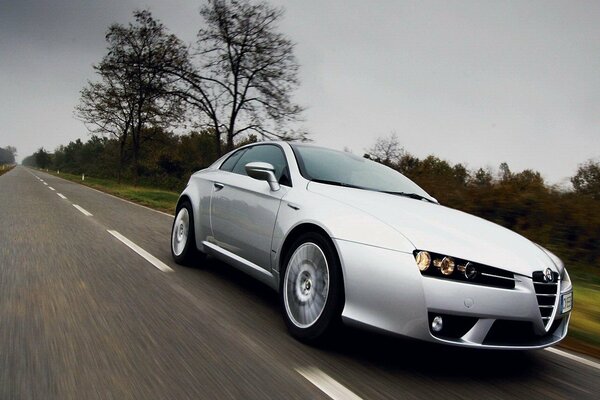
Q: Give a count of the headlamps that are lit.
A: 2